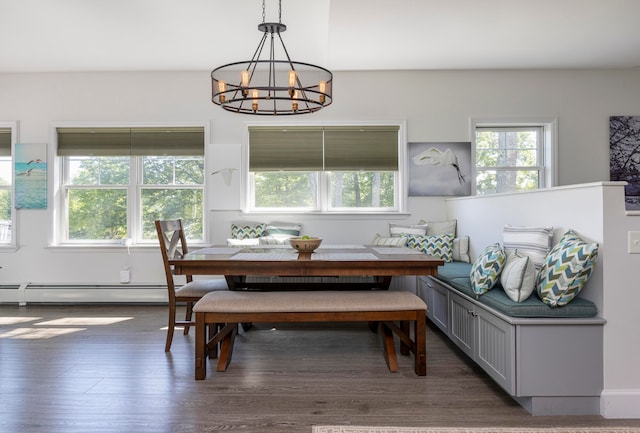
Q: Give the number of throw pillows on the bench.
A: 13